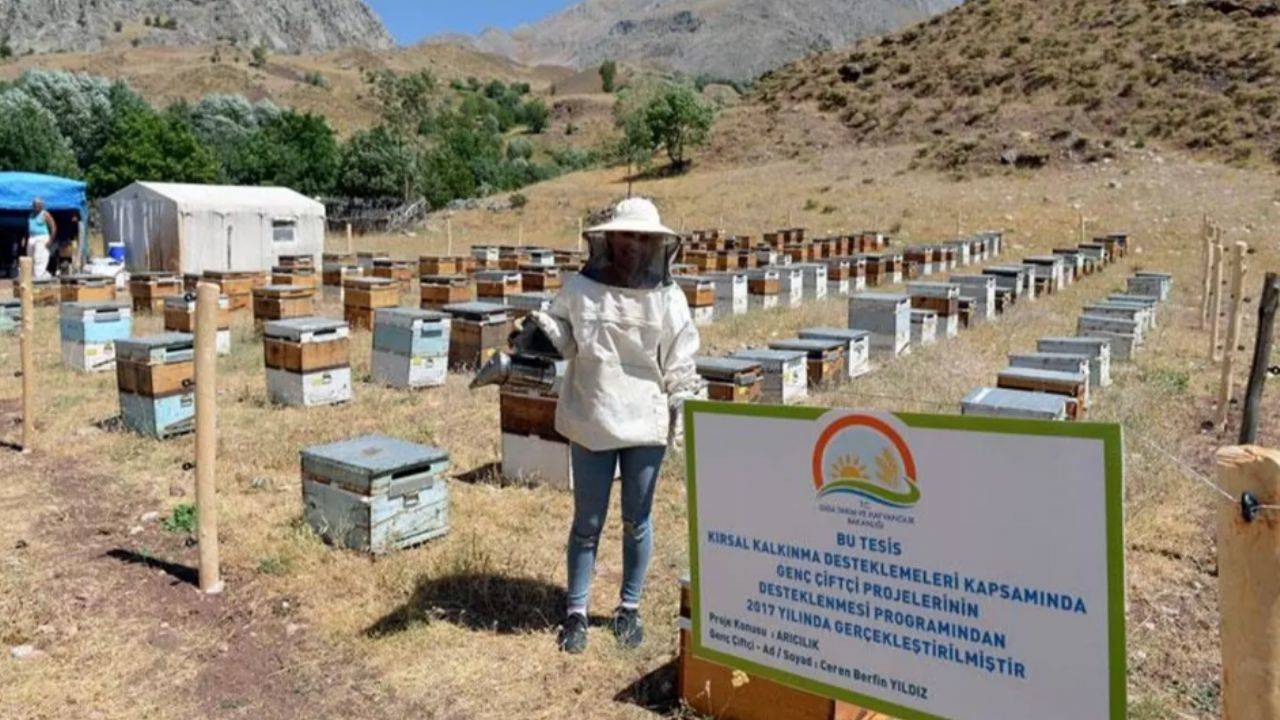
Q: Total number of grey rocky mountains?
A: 2